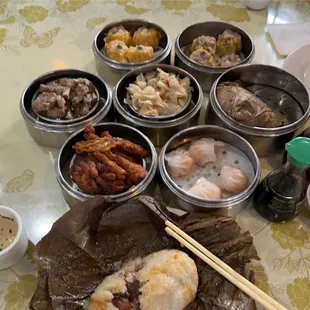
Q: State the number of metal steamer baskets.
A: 7